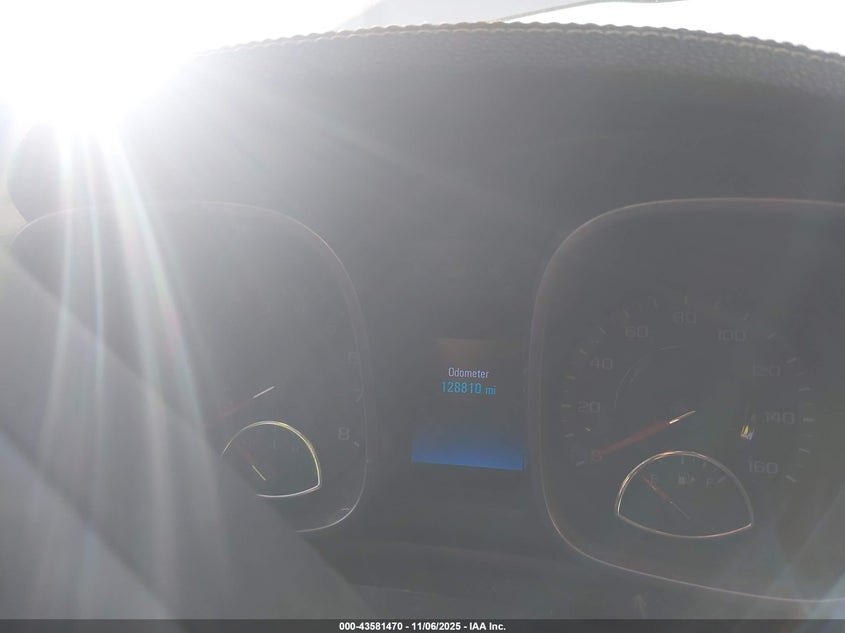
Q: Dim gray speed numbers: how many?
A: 9